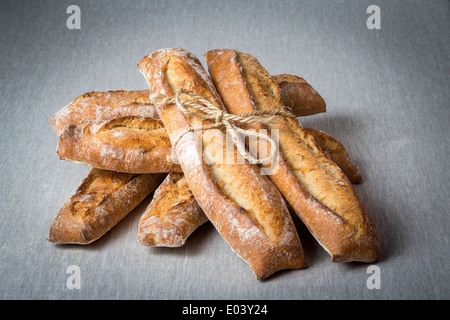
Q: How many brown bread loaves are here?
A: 6